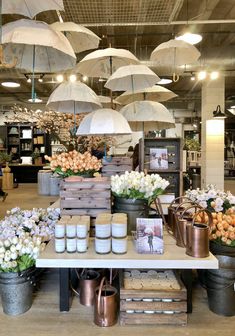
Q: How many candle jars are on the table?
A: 10